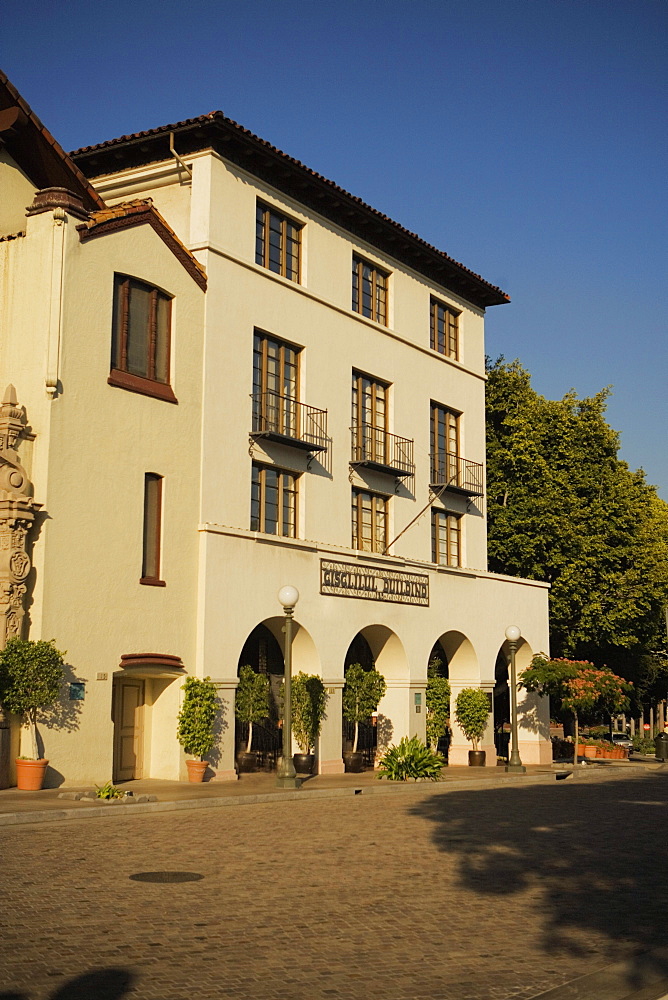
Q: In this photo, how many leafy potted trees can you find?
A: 7